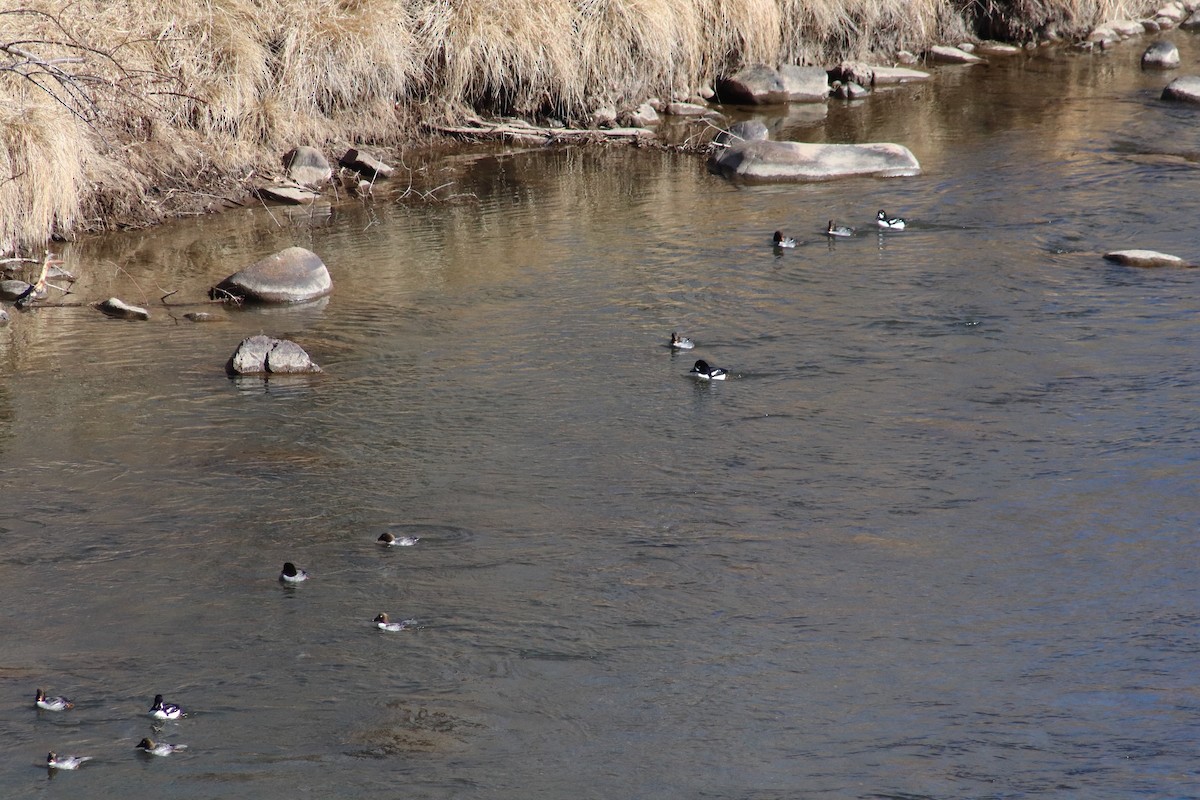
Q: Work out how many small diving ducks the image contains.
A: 12